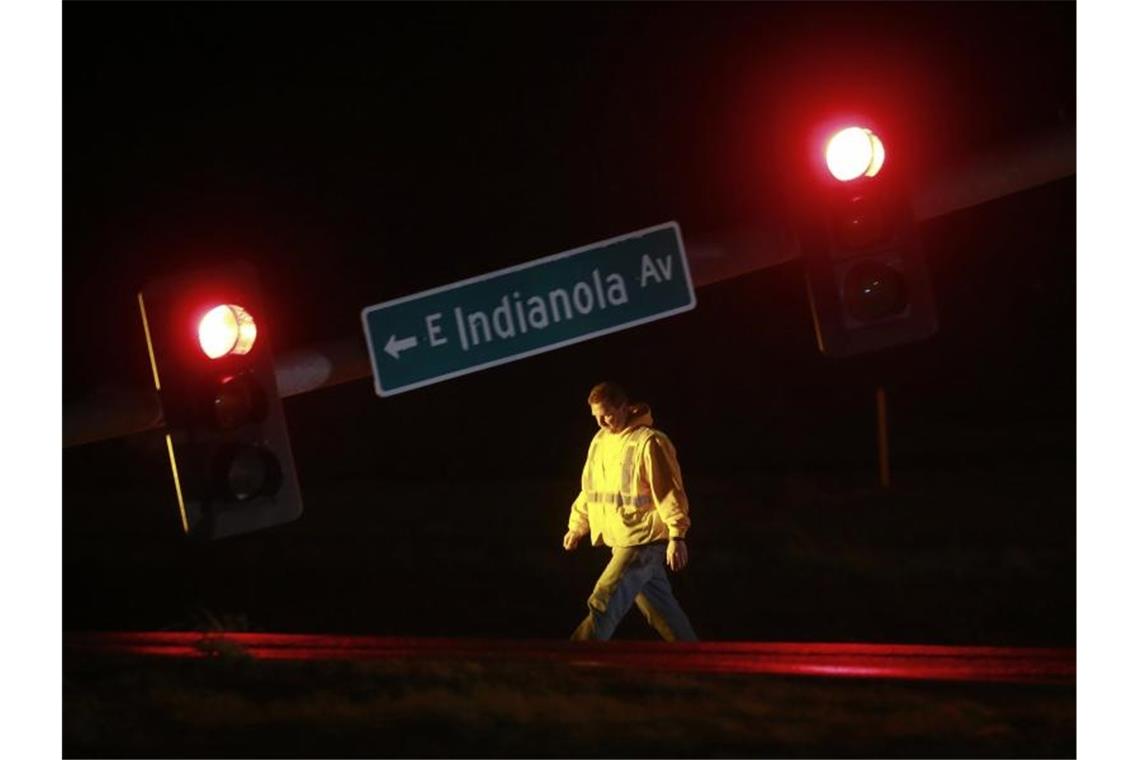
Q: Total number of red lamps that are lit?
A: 2